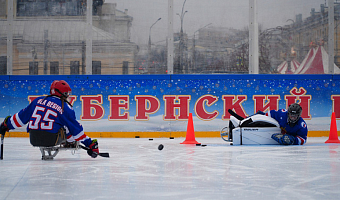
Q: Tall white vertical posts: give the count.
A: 5